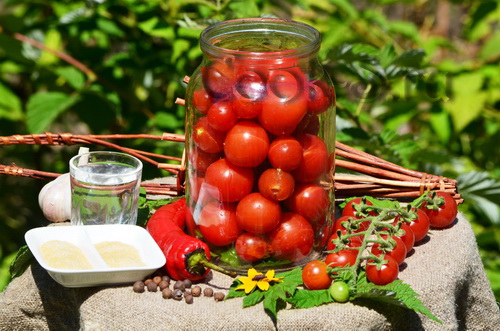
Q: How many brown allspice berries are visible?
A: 15